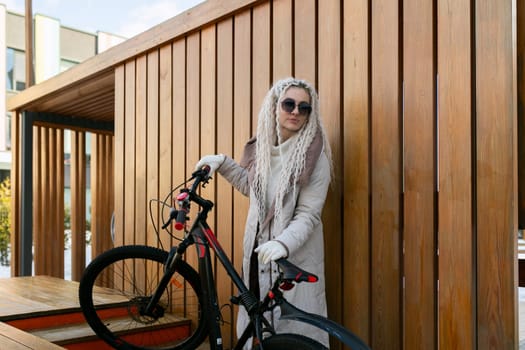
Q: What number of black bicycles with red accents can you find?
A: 1